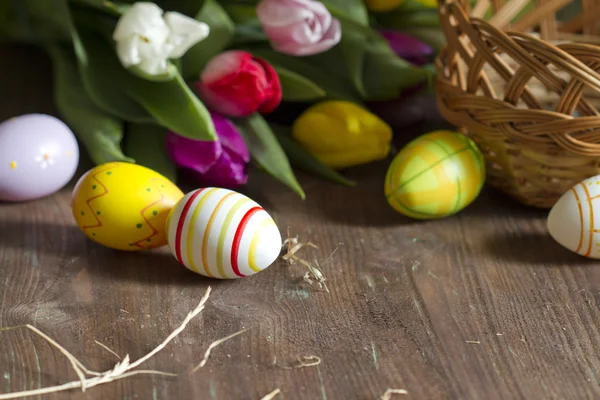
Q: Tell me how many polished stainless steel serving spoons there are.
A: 0